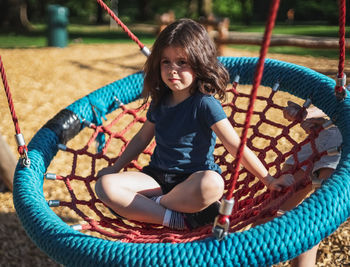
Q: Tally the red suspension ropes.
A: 4